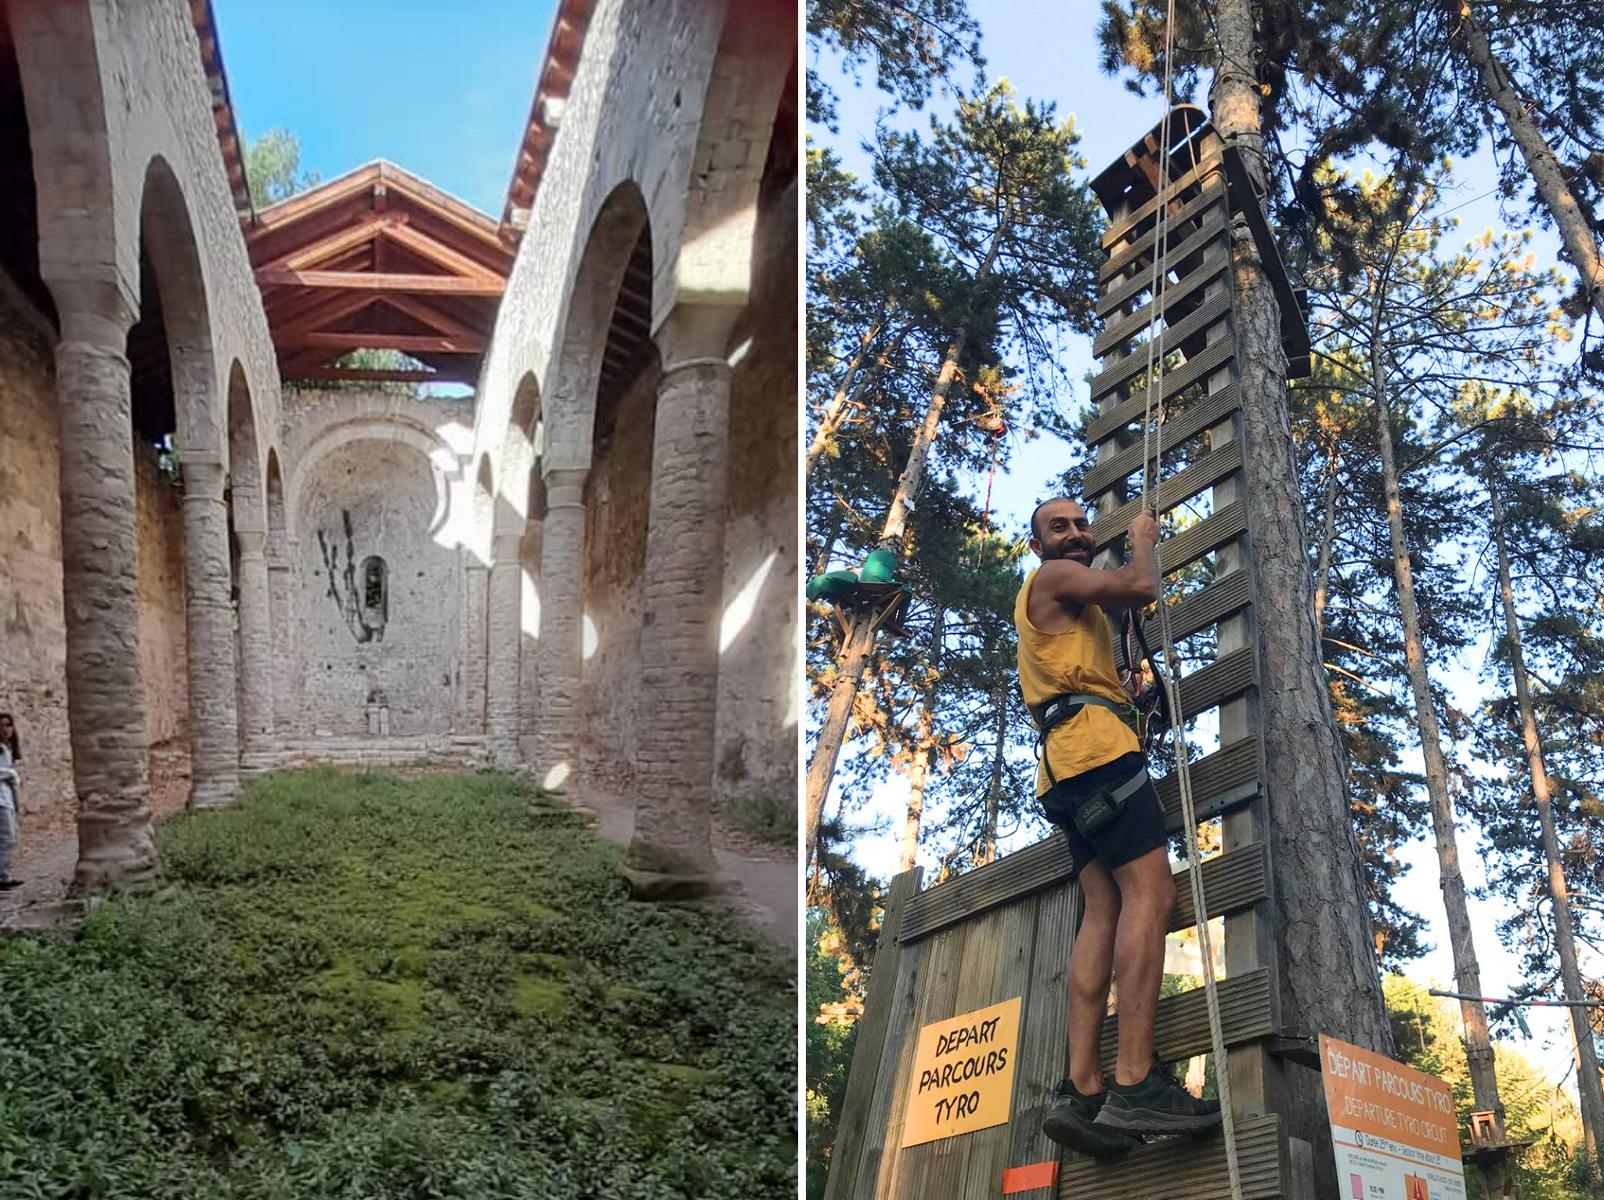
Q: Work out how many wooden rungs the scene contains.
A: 15